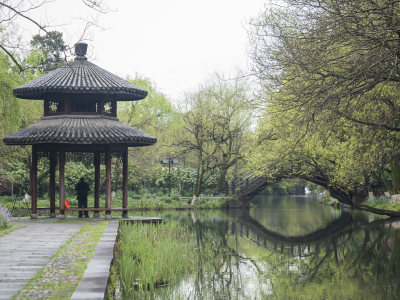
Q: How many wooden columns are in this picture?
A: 6